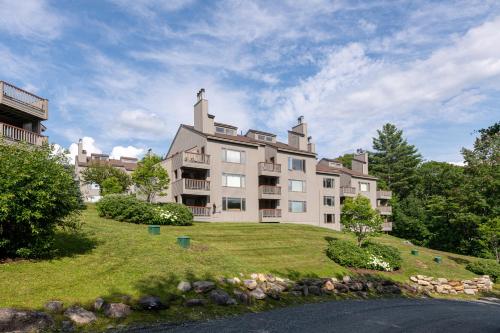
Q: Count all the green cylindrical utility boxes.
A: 4